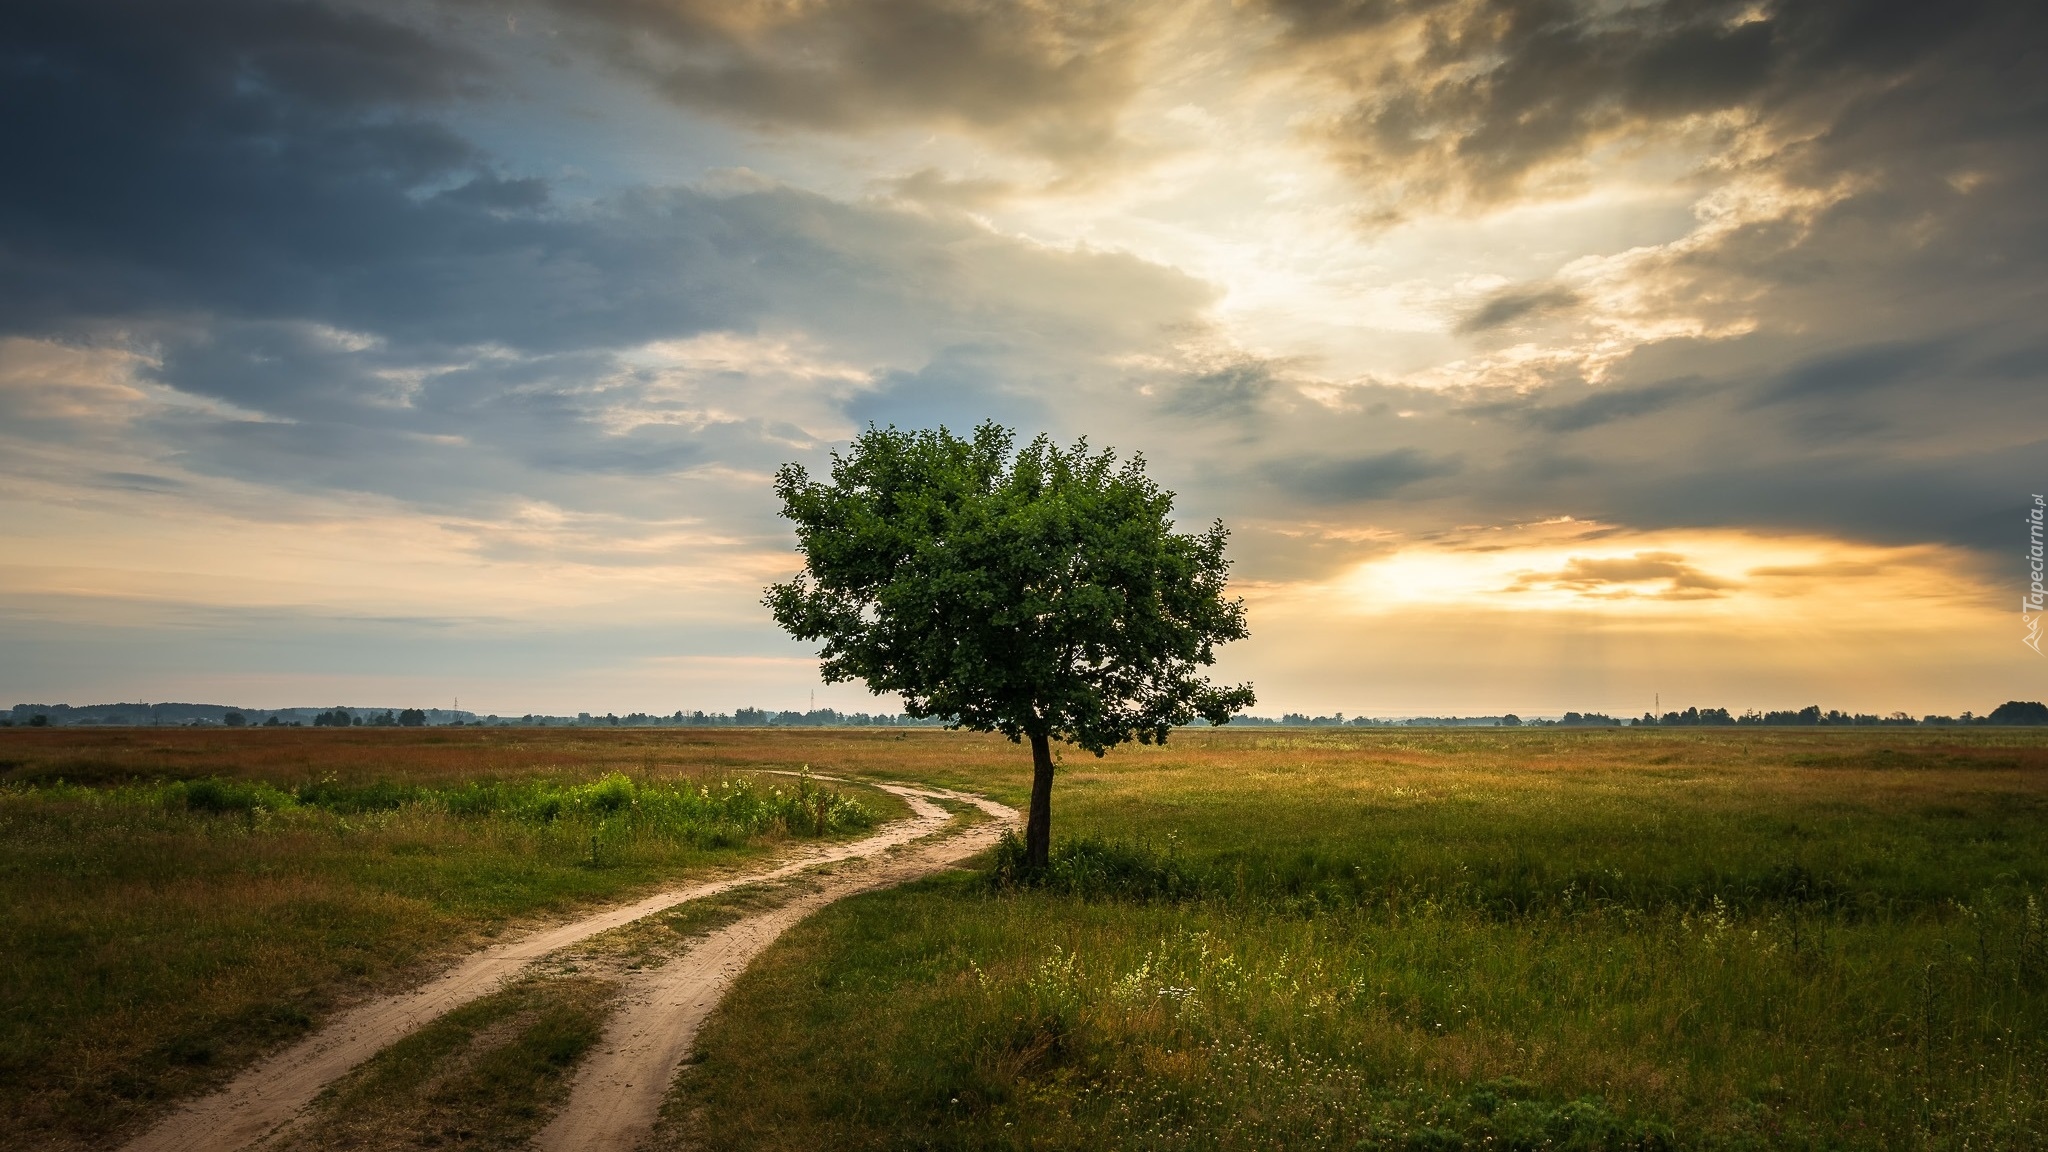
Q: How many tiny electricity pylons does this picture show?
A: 3